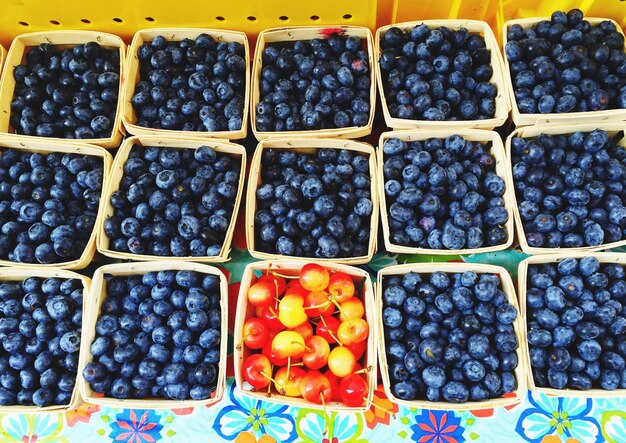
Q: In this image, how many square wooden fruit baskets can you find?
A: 15